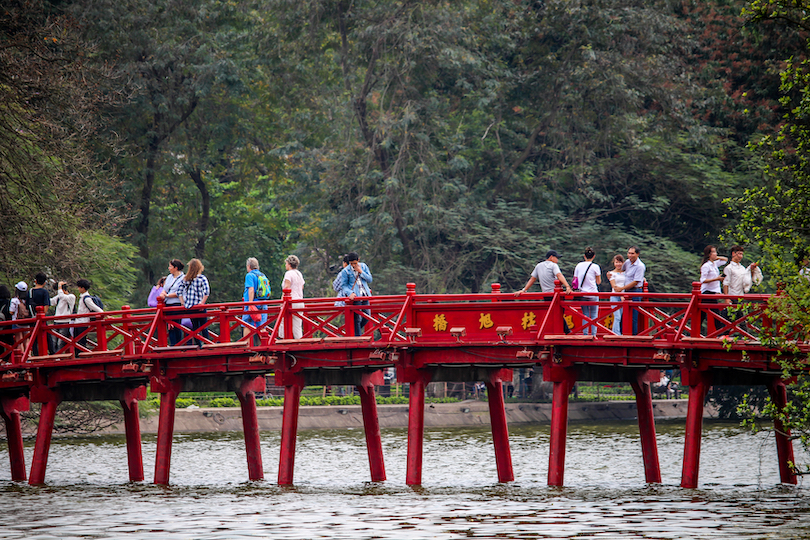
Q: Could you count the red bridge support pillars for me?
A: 13